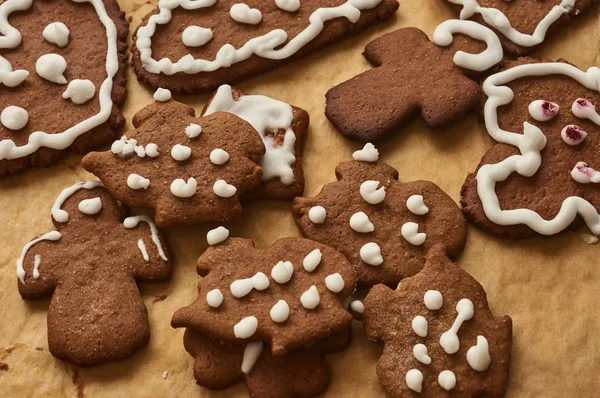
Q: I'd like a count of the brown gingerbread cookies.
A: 12